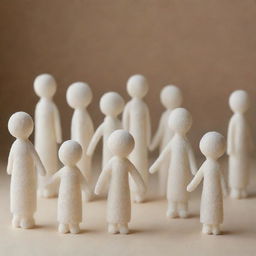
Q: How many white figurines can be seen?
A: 11